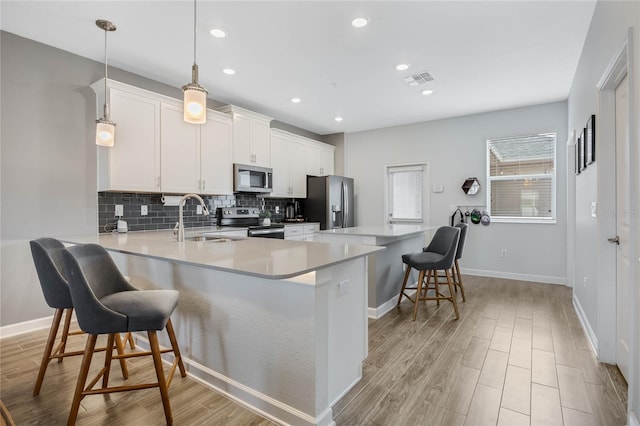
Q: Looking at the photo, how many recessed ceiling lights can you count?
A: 7